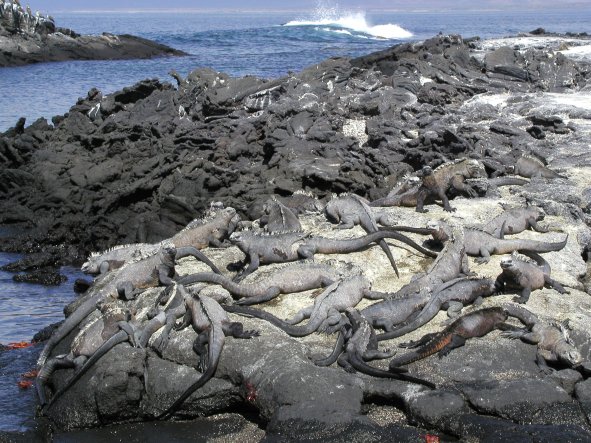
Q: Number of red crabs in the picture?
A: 5